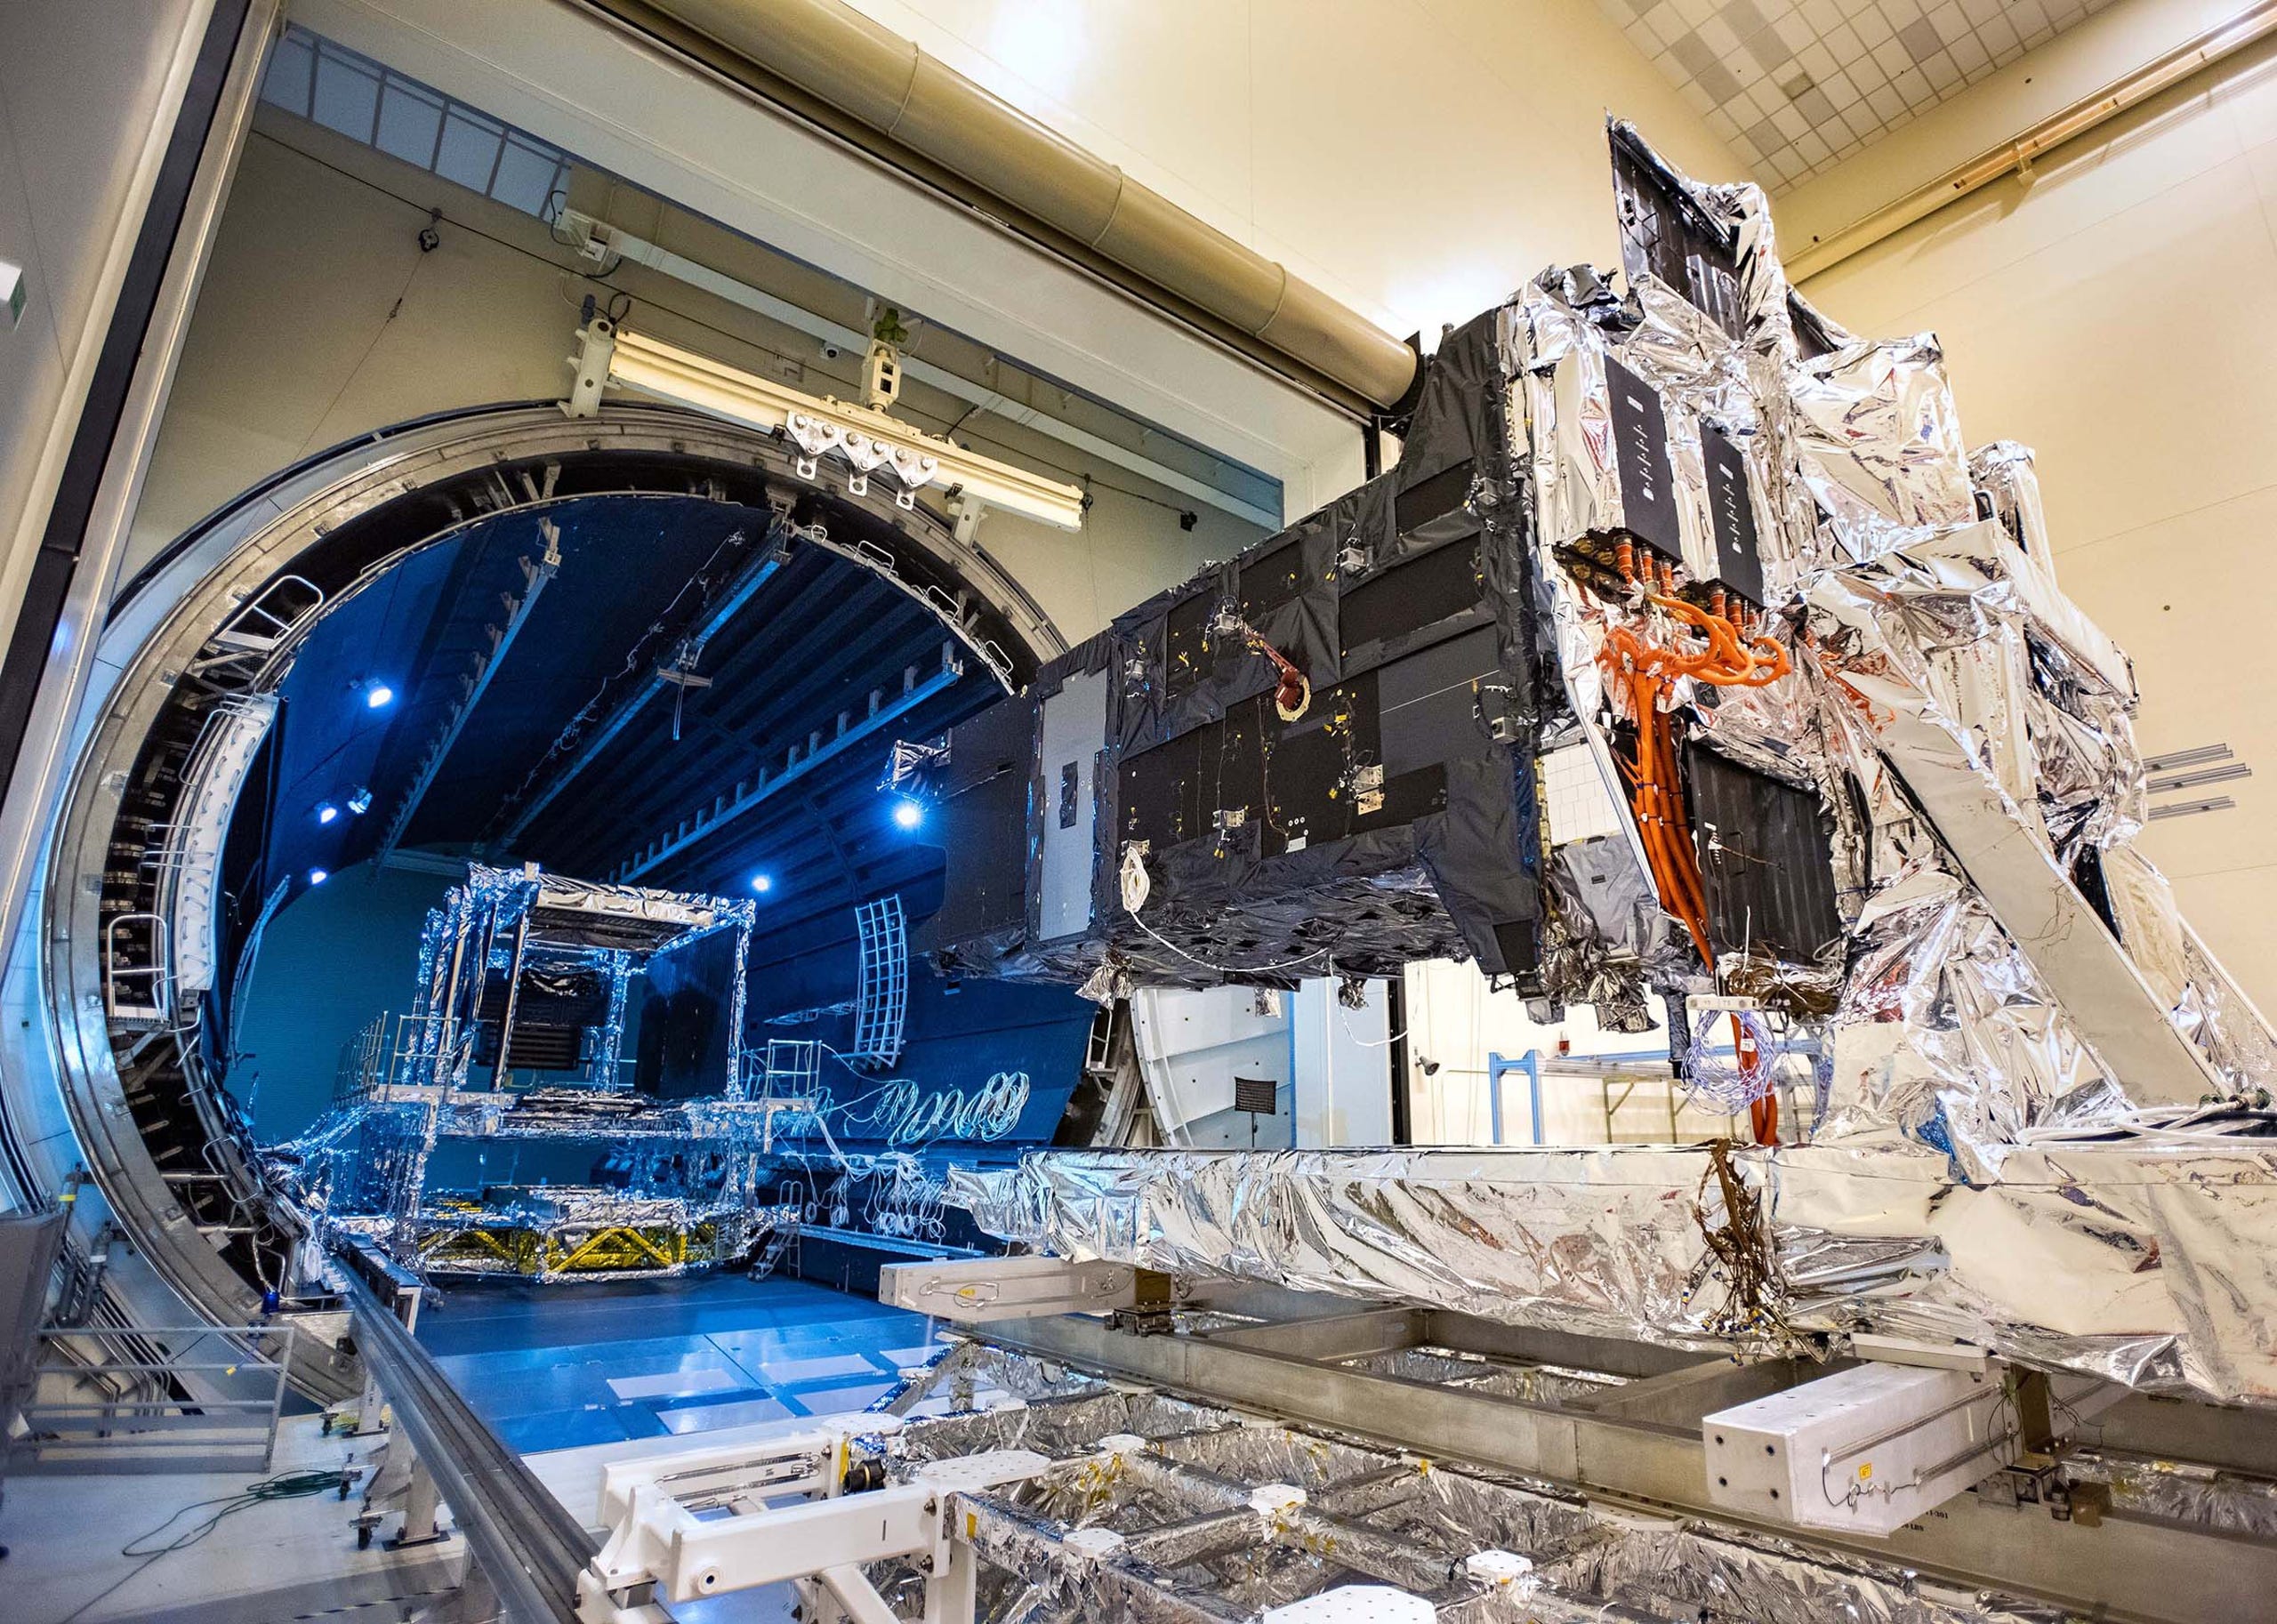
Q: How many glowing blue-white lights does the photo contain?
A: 5